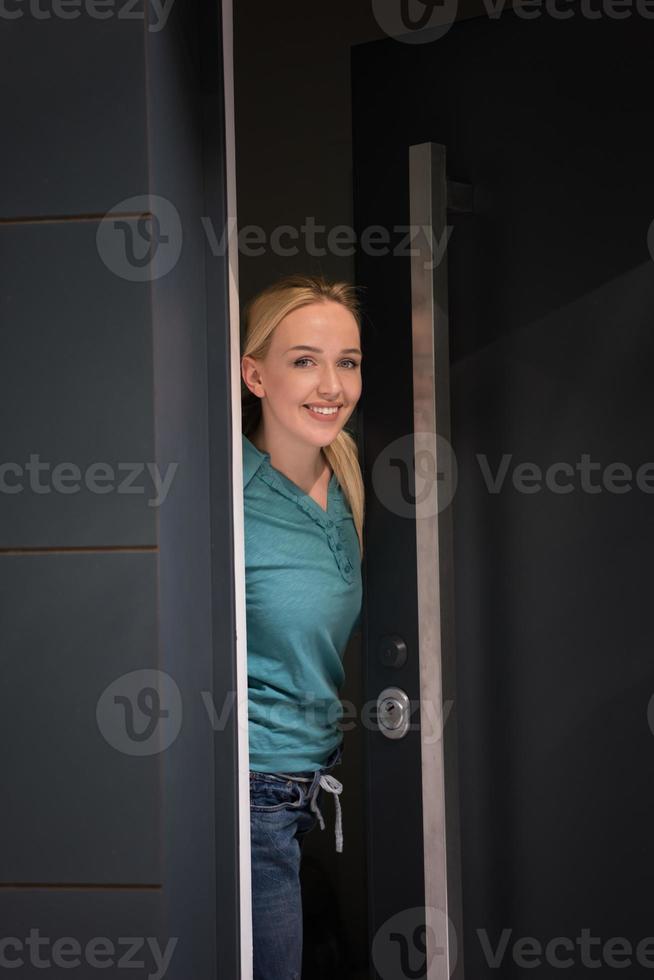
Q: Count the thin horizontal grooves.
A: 3